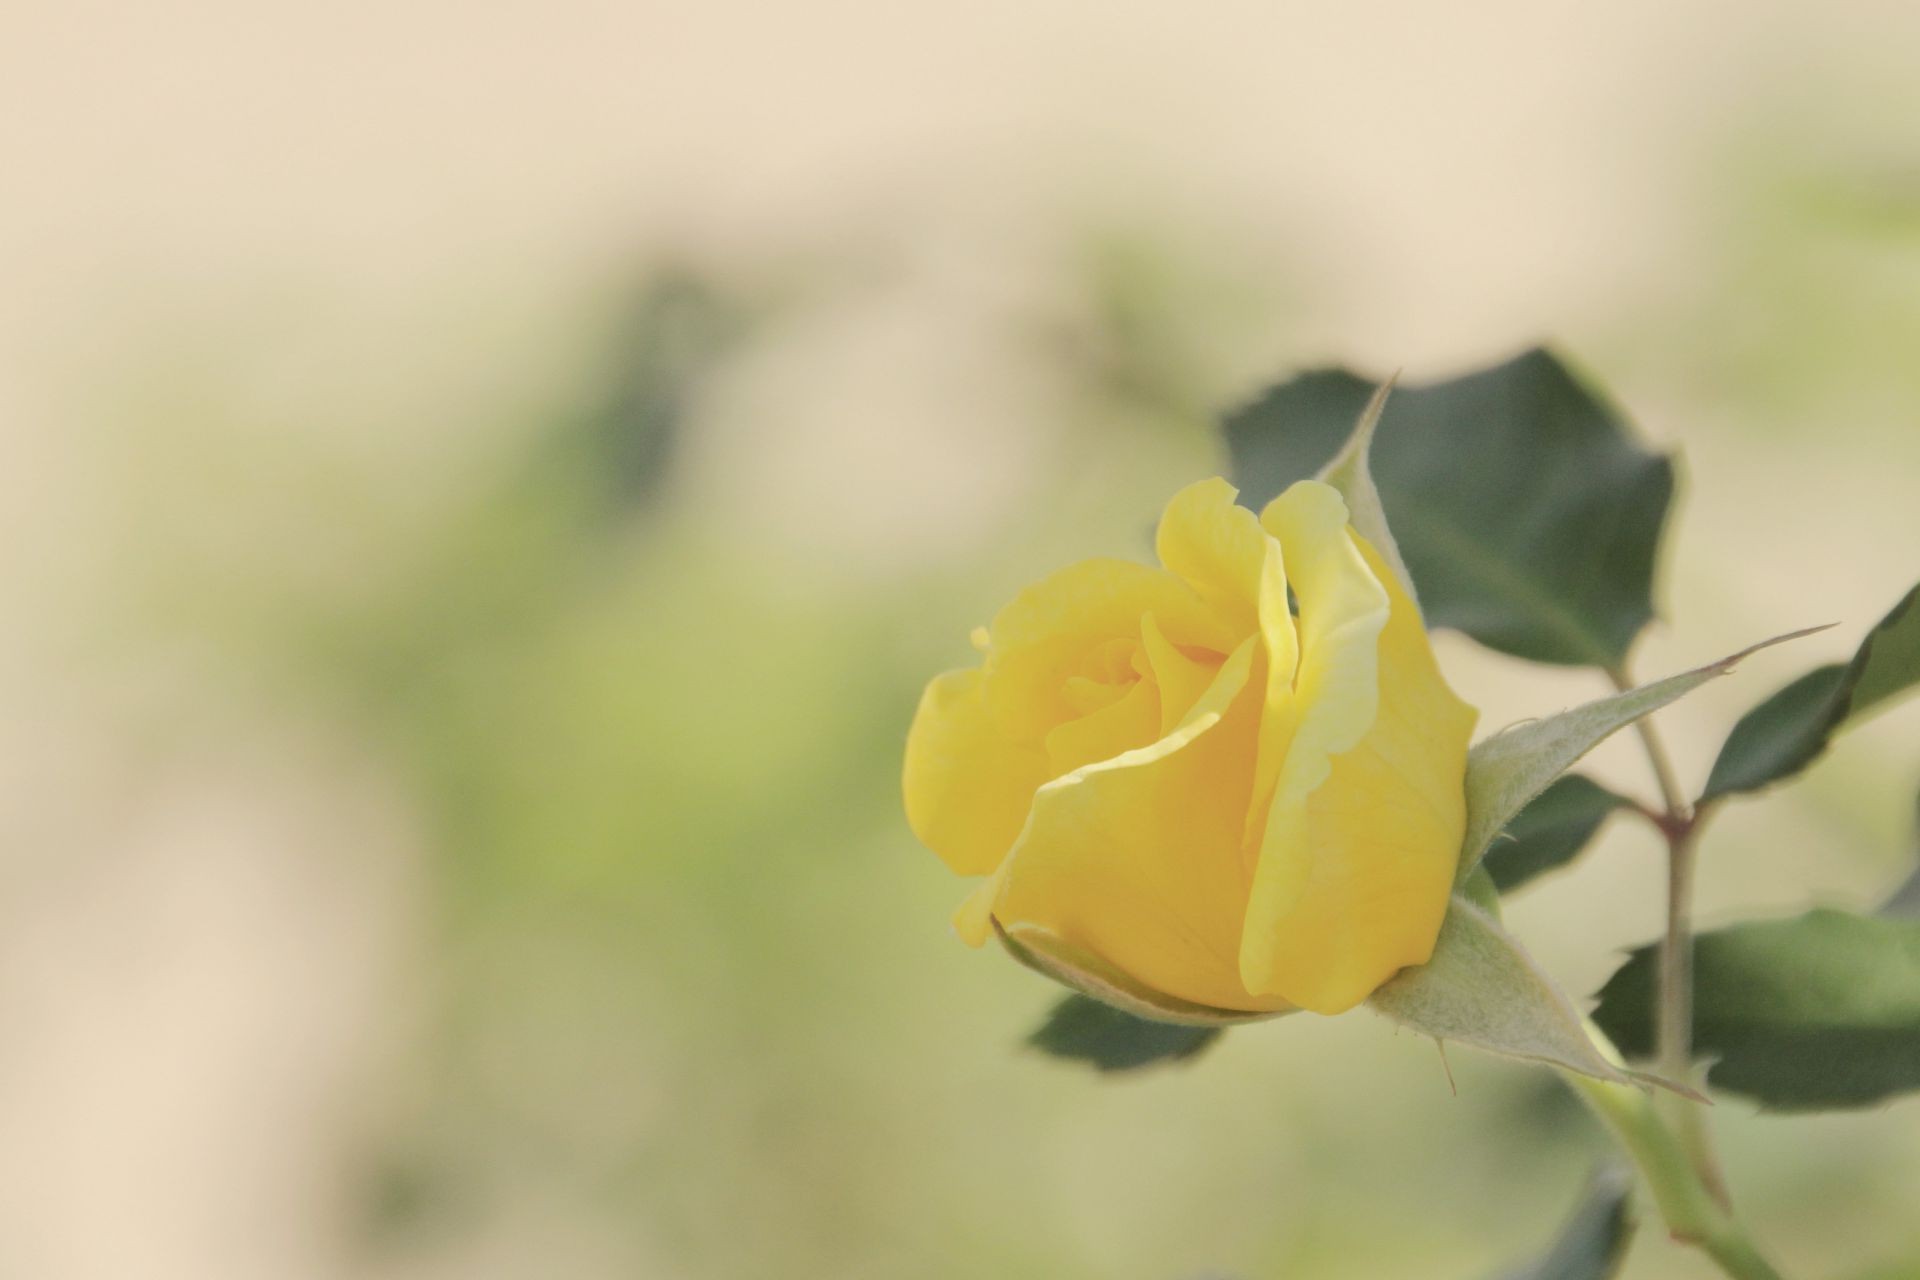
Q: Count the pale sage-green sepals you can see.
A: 4